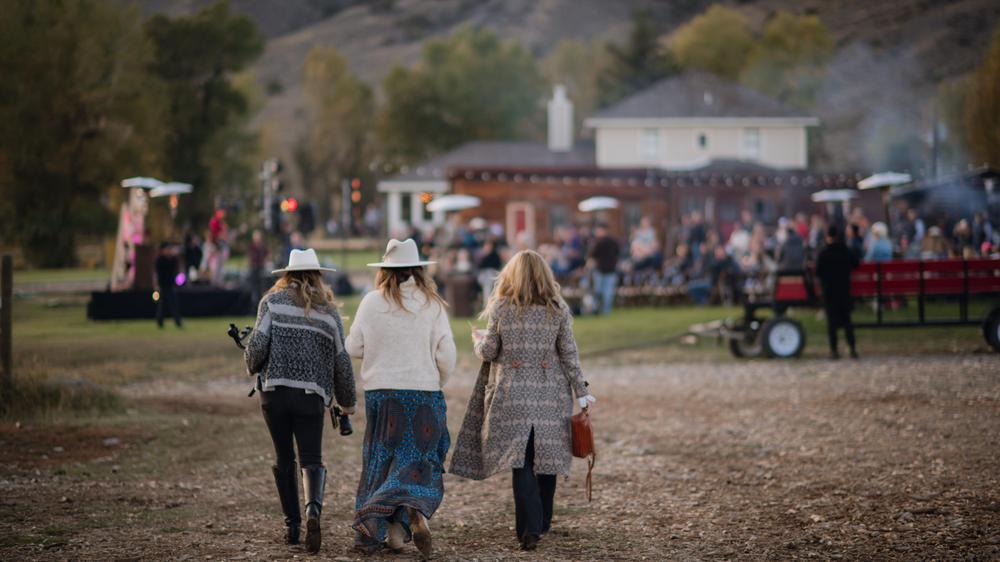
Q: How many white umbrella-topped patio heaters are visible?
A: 6